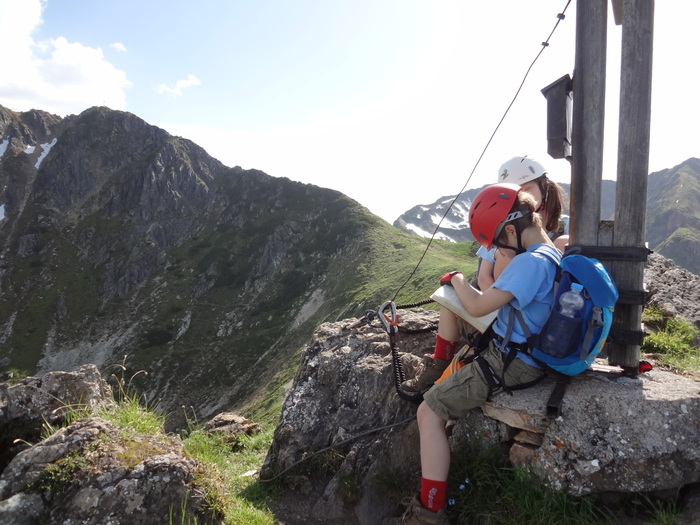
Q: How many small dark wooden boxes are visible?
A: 1